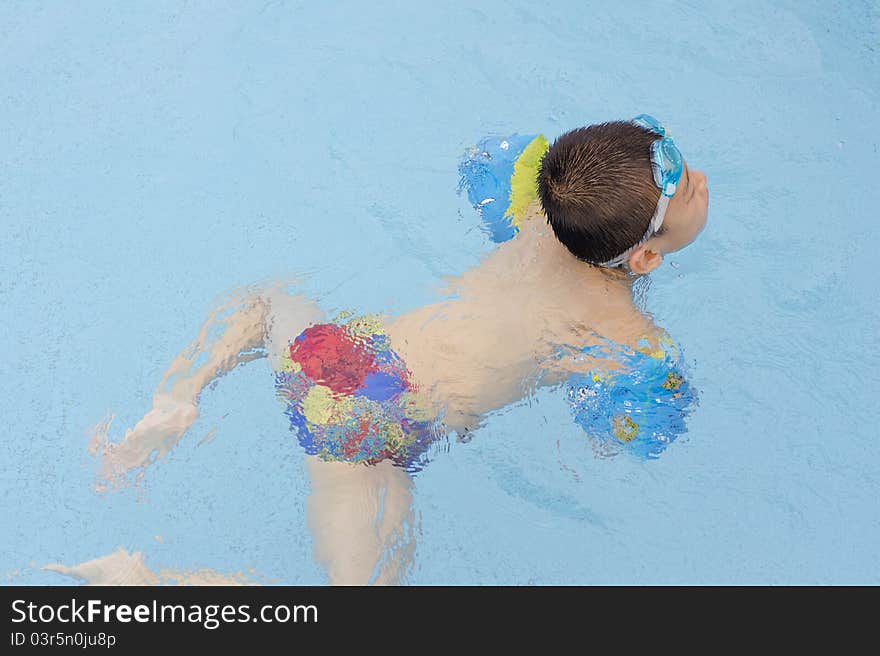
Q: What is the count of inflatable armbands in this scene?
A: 2